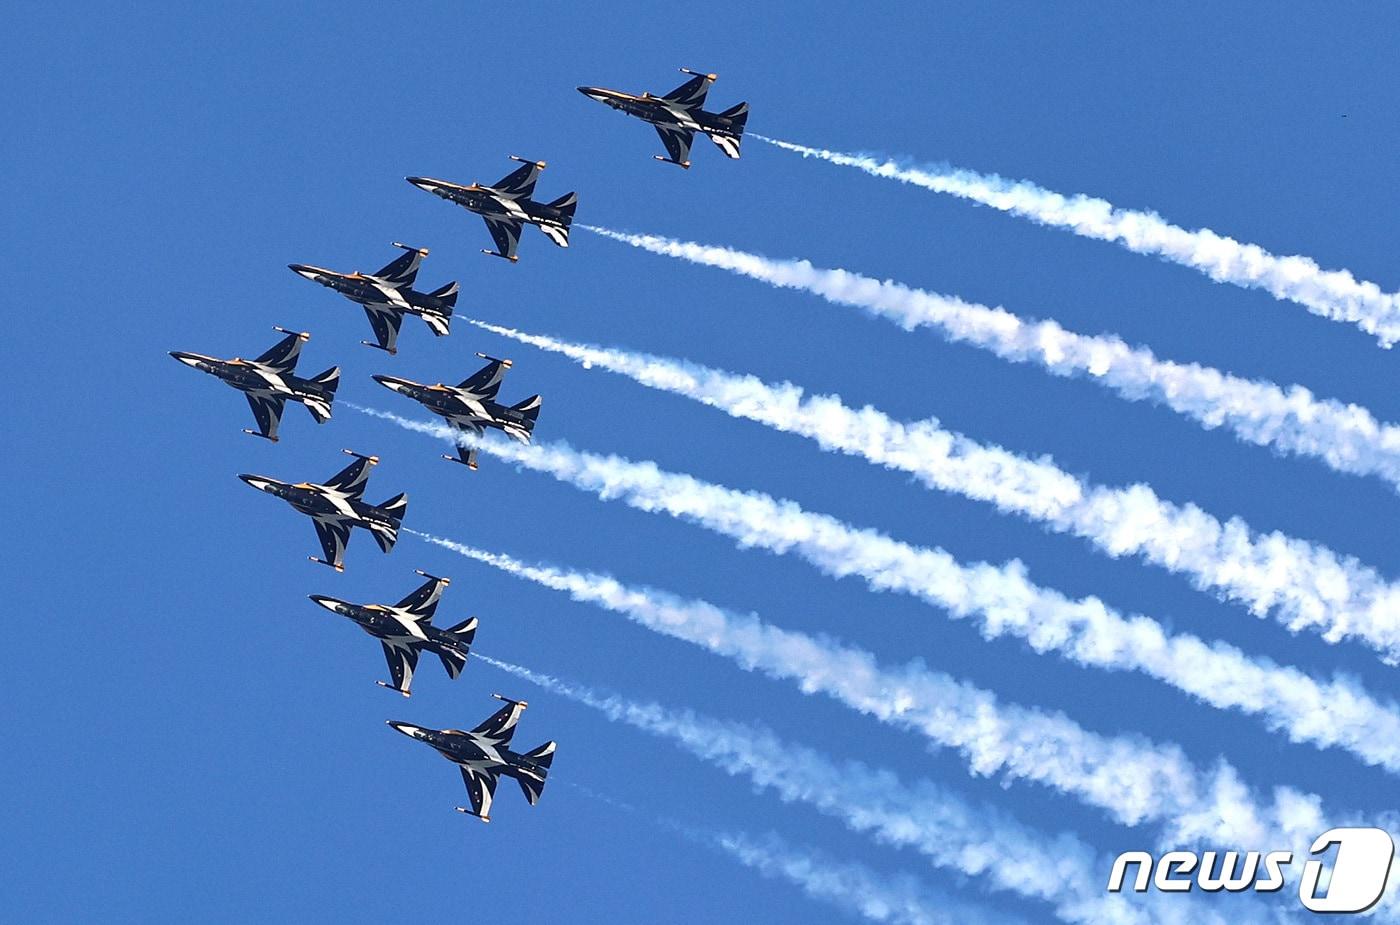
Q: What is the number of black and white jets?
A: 8